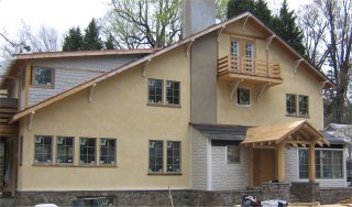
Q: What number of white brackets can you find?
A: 11